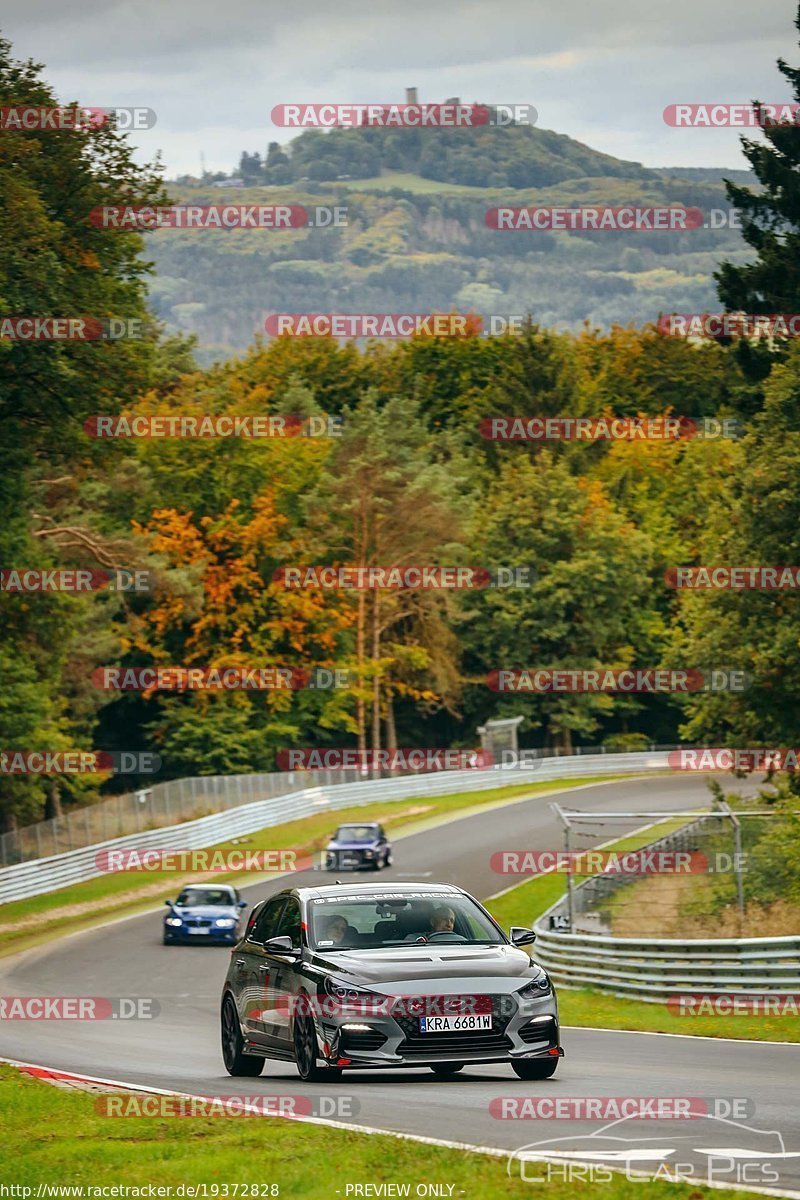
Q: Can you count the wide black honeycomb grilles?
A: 1